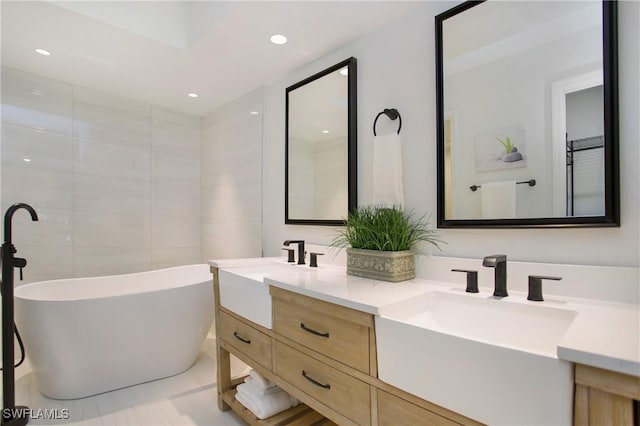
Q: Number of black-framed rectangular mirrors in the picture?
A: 2